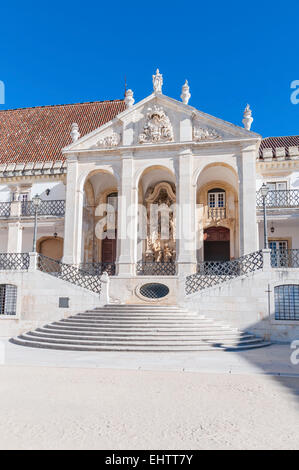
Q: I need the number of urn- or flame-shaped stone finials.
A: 4